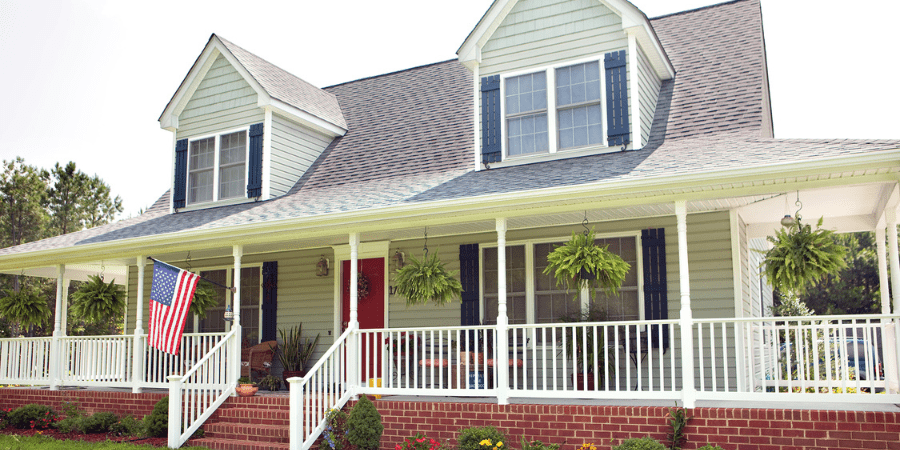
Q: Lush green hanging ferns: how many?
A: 6